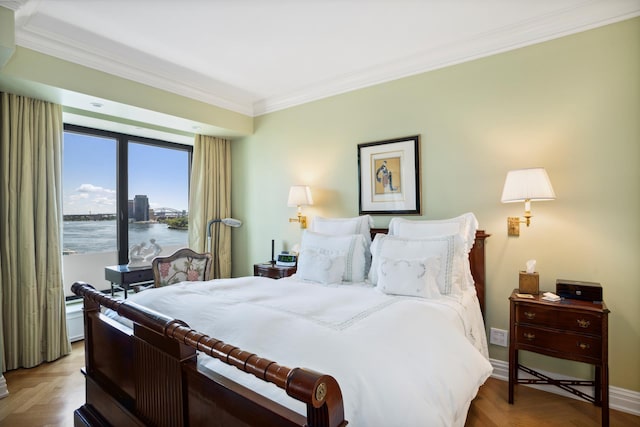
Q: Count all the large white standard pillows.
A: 4